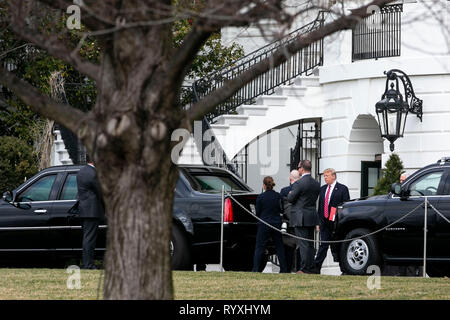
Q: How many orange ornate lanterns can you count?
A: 0